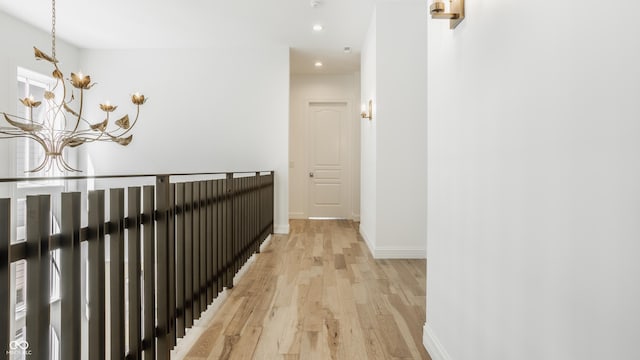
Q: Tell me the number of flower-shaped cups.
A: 4